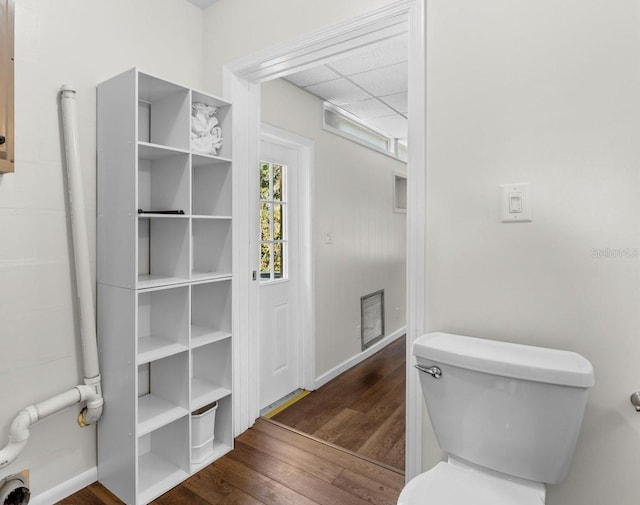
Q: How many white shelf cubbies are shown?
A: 12